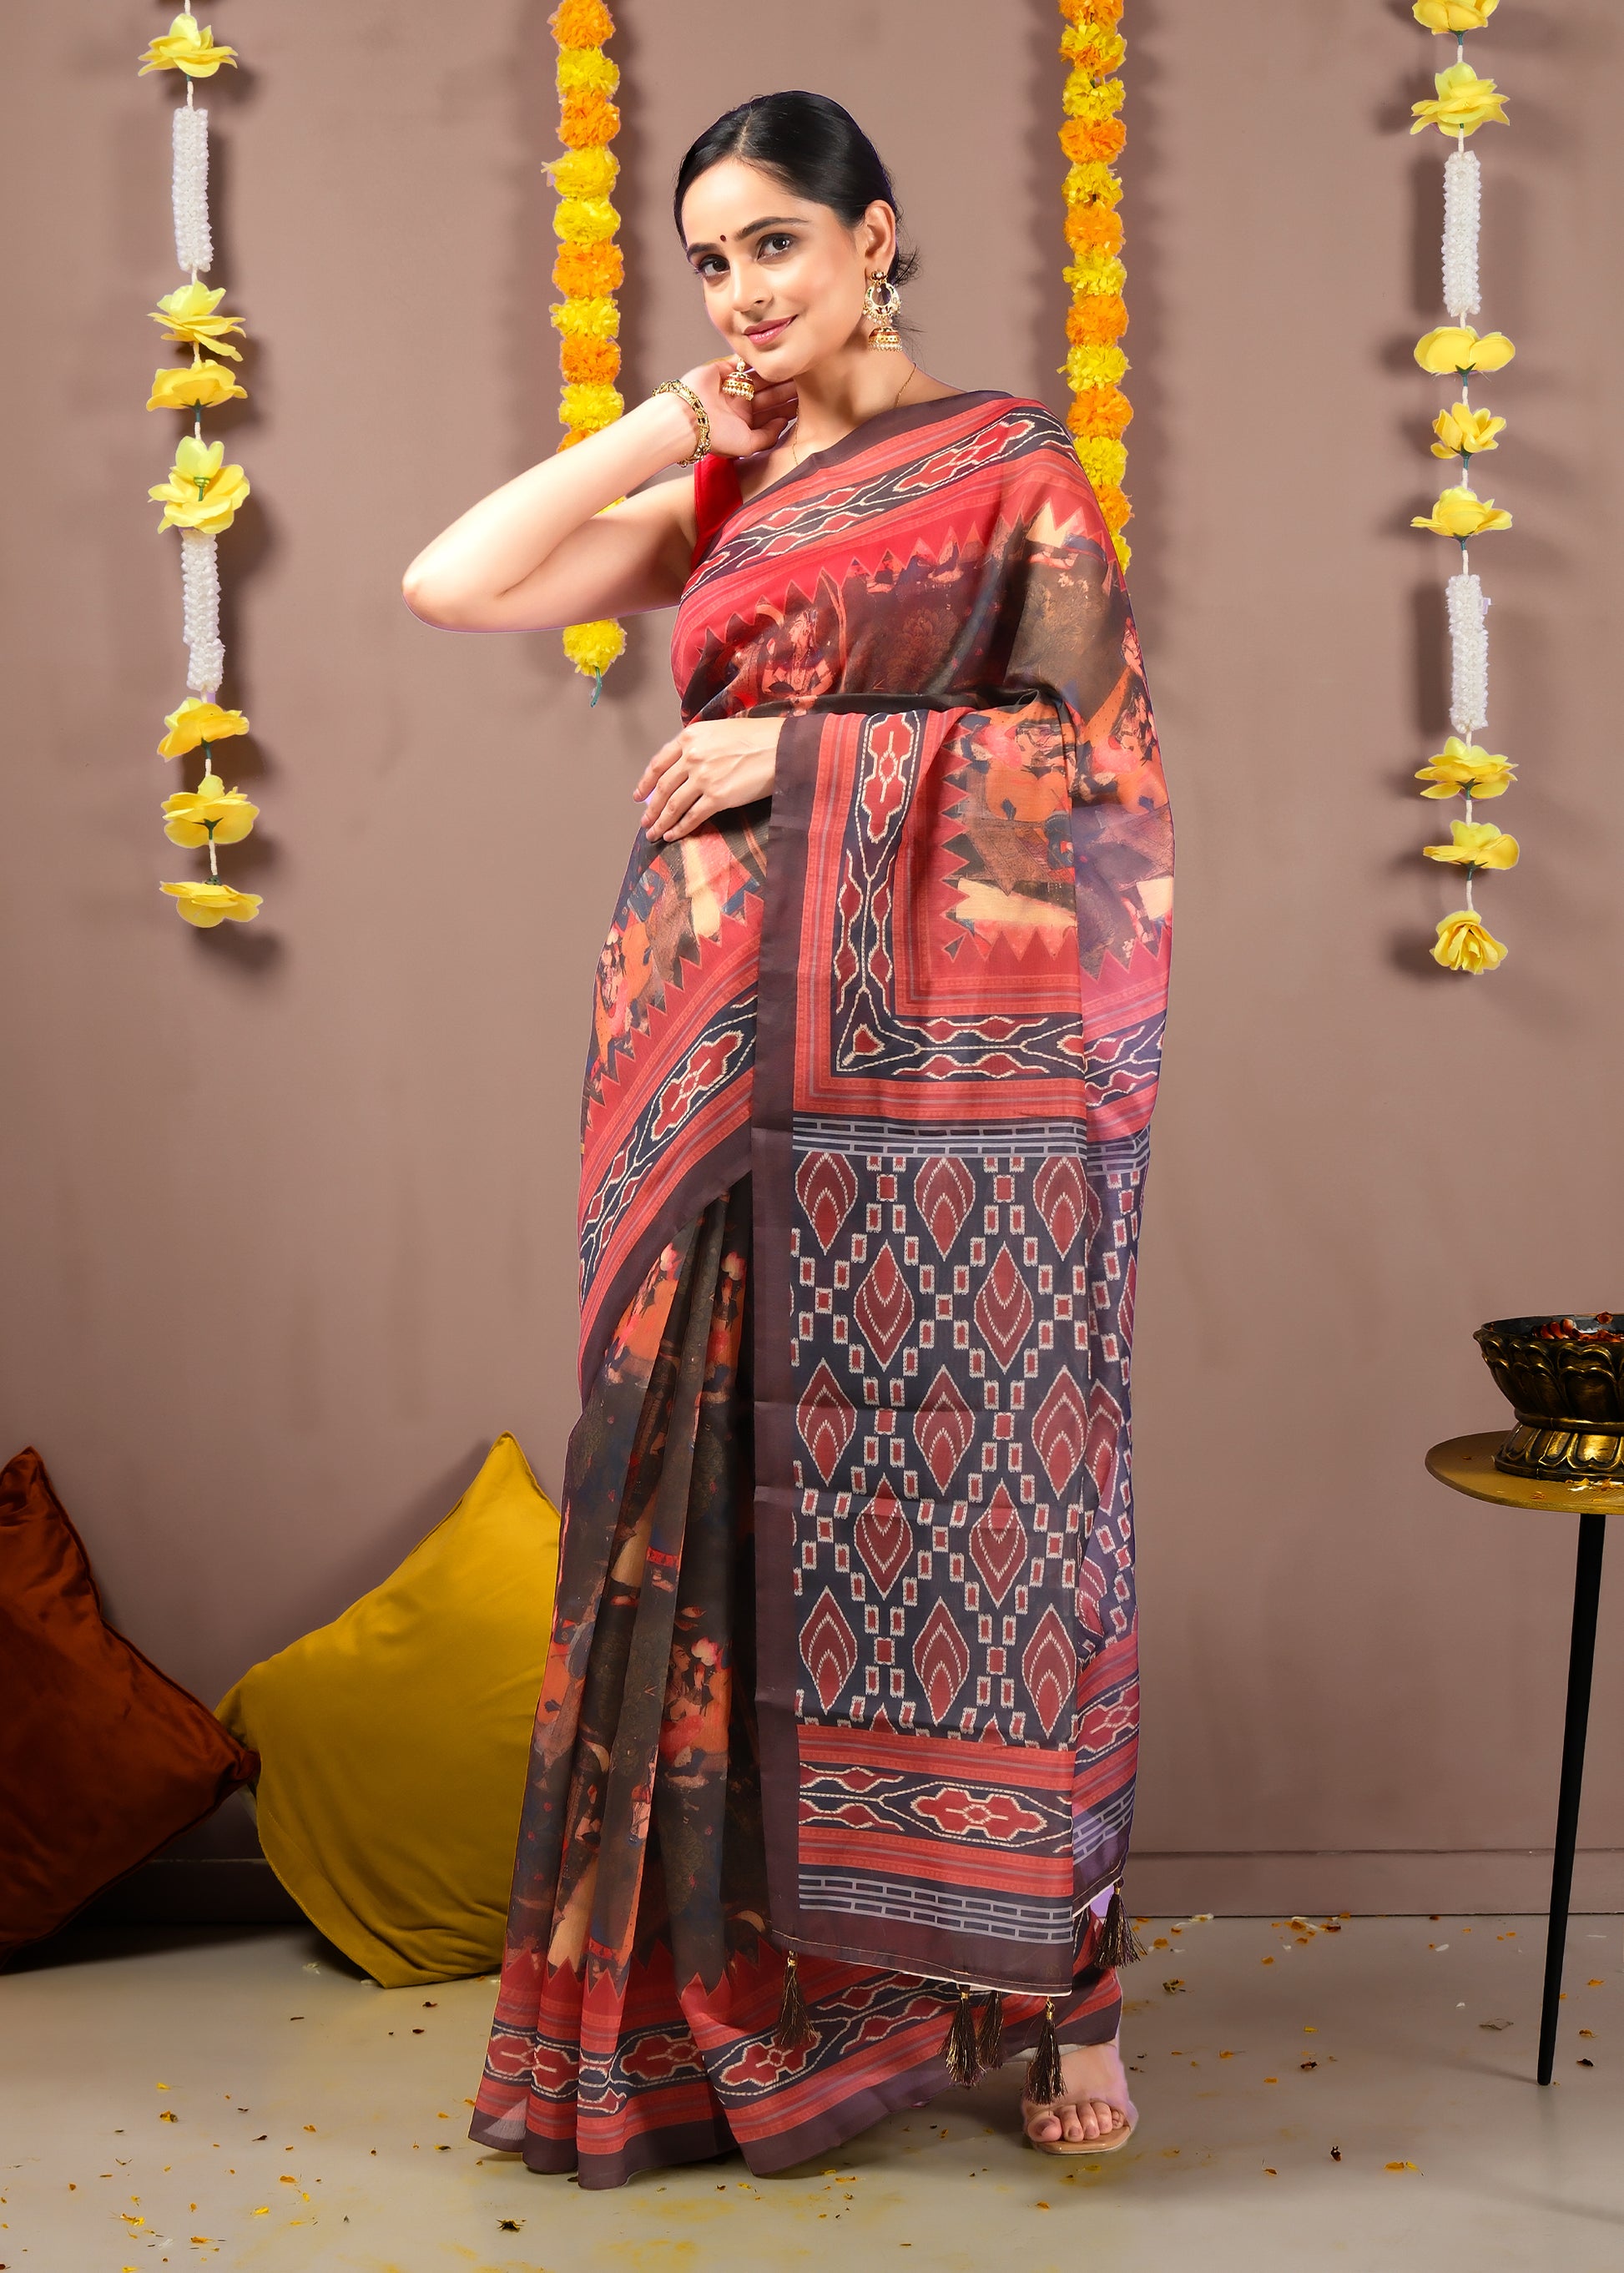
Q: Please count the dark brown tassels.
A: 5